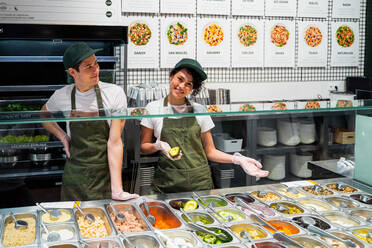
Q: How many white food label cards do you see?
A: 14